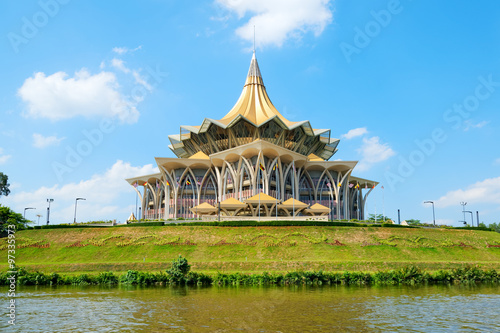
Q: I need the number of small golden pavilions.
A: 5